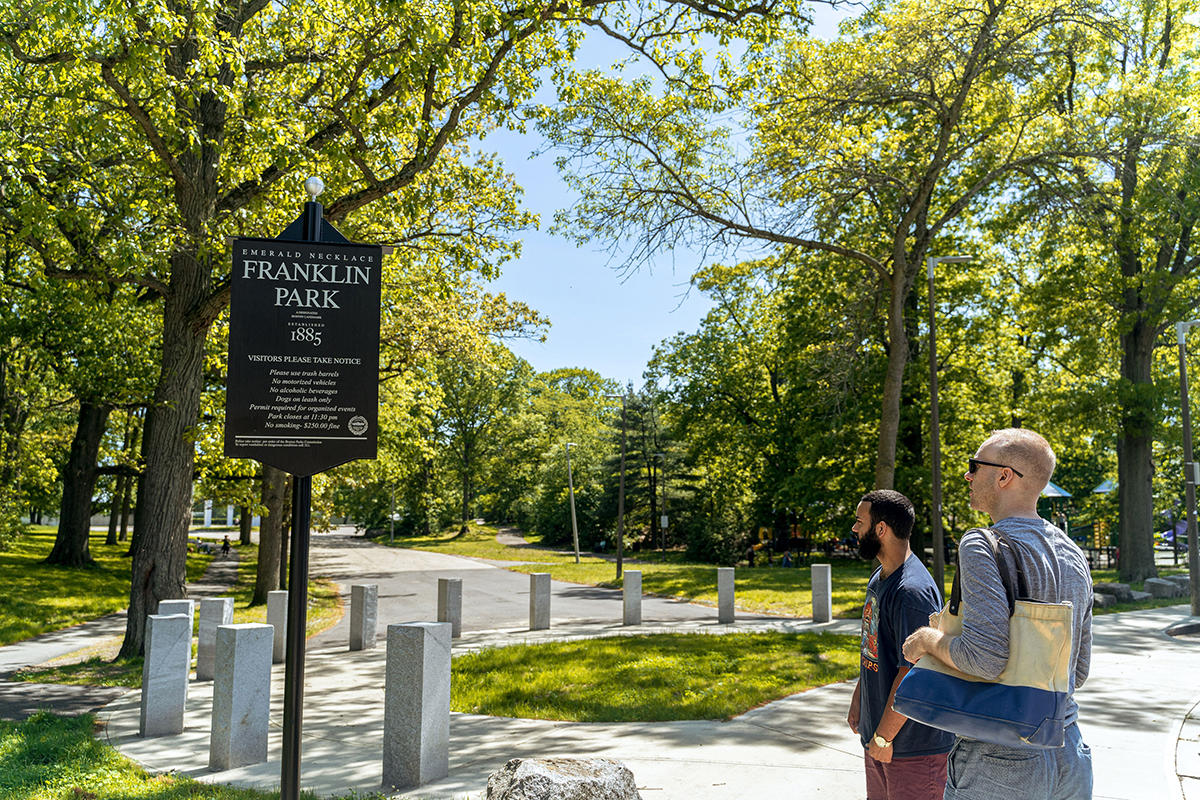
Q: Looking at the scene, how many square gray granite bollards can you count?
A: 12